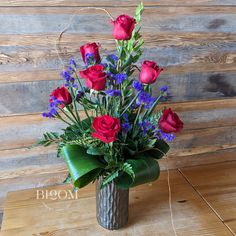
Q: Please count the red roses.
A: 7